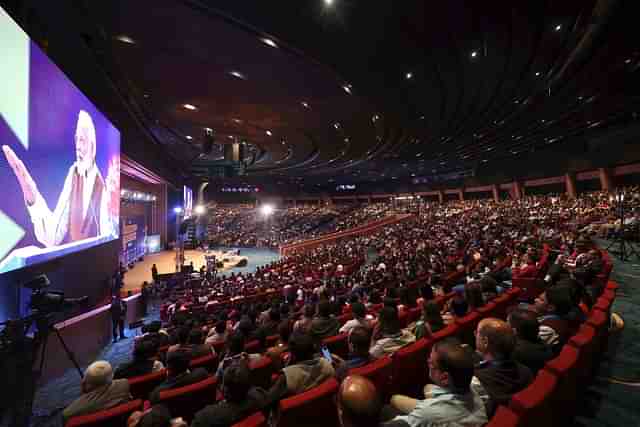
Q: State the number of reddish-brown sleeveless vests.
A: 1